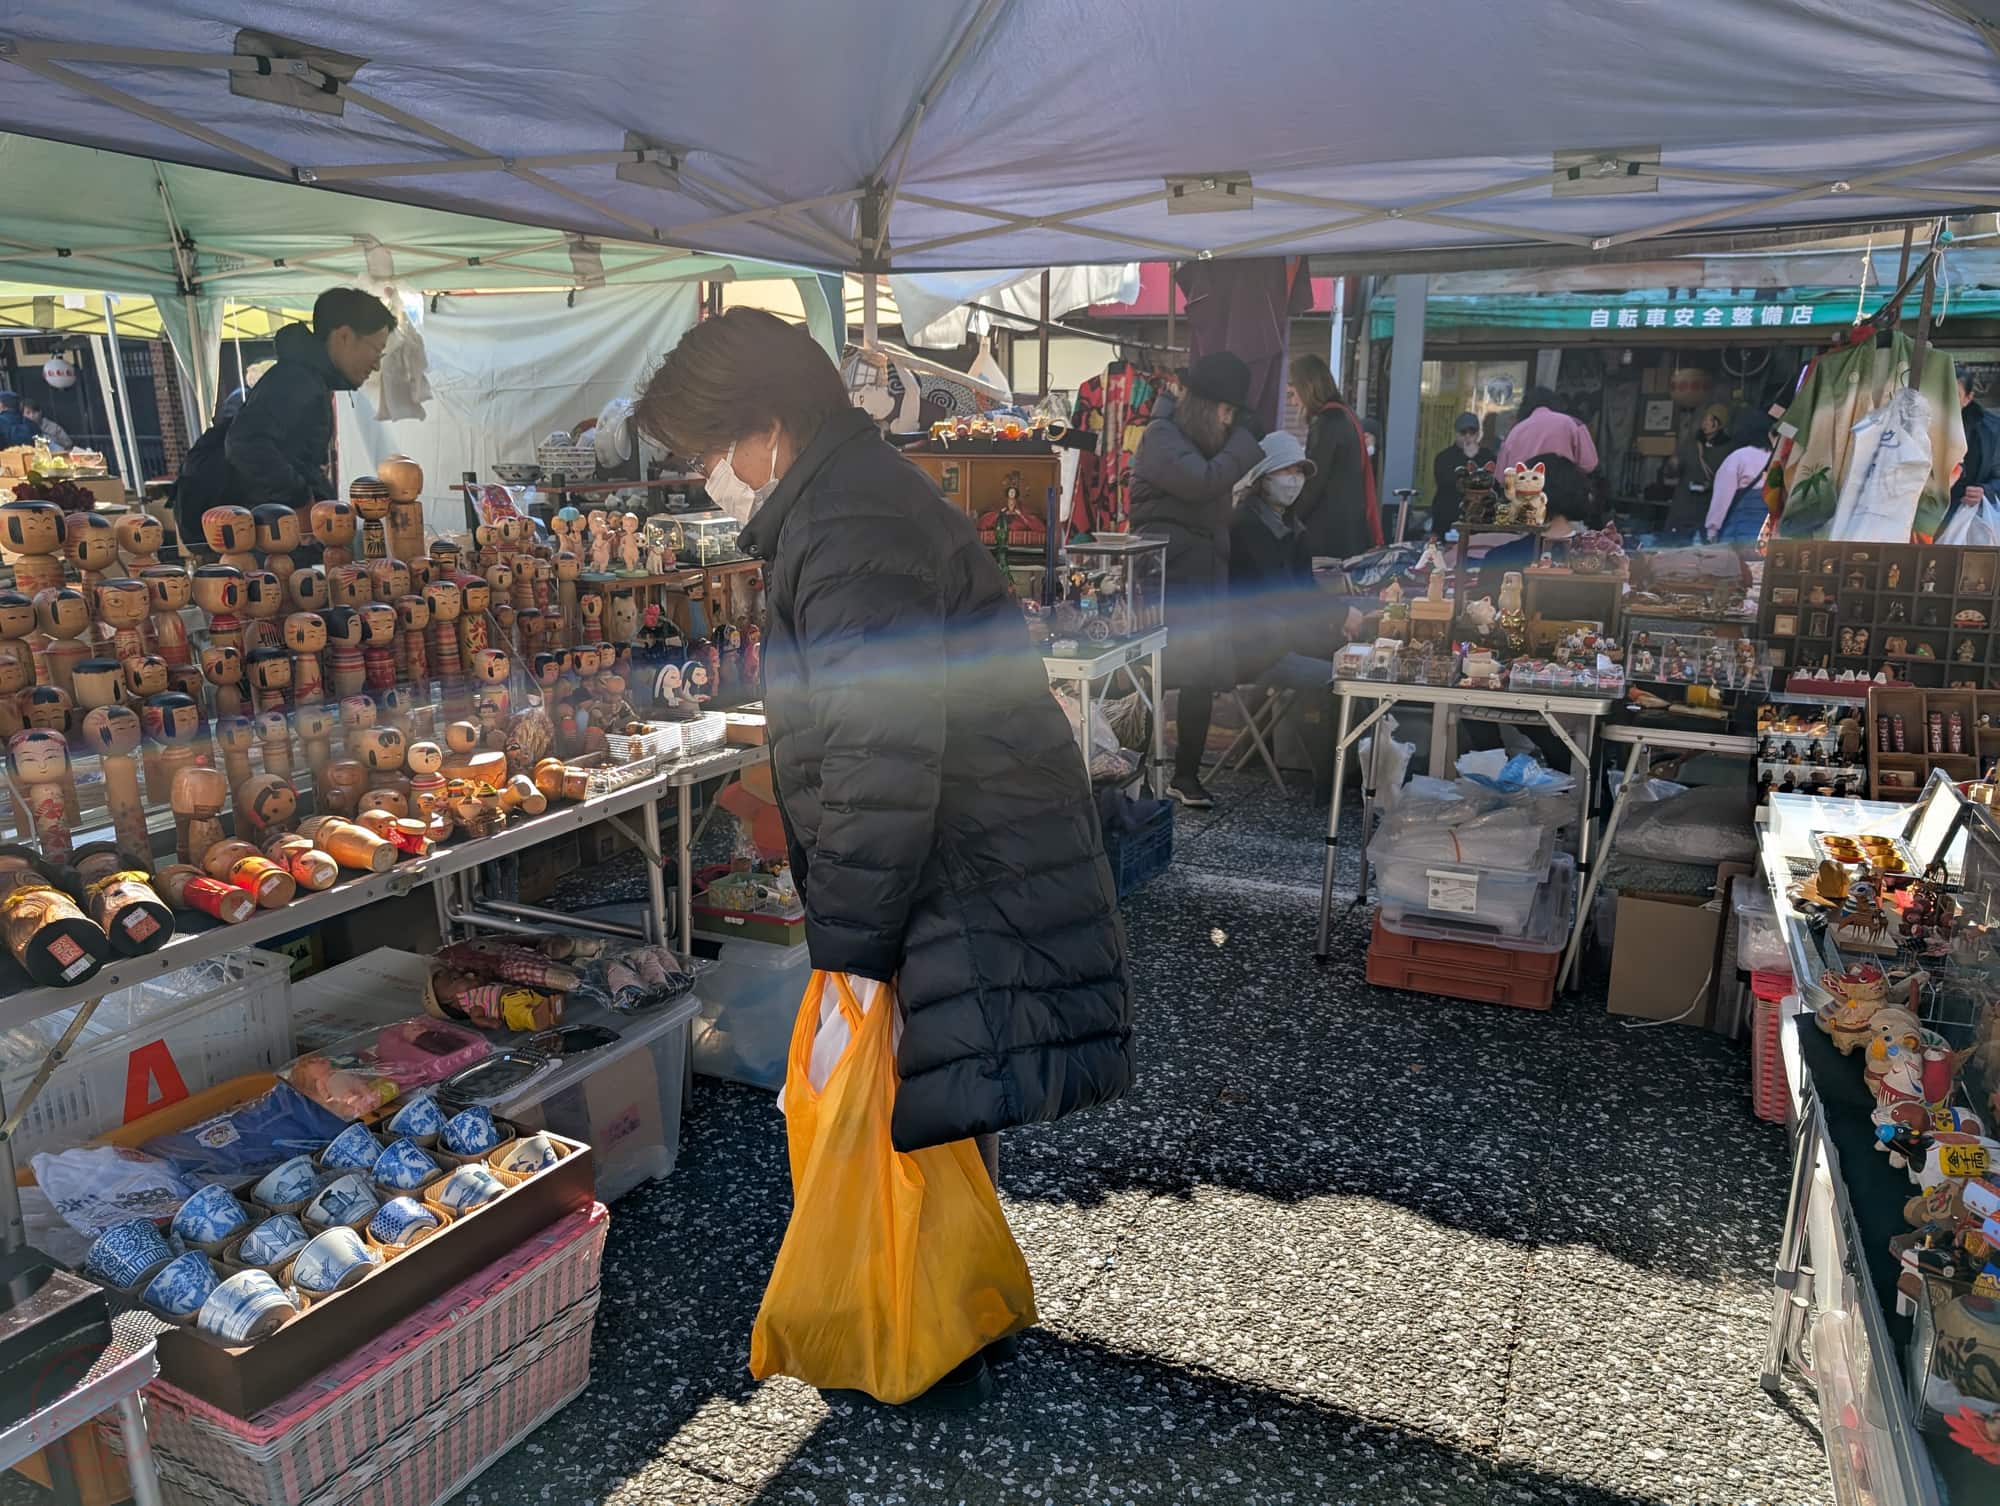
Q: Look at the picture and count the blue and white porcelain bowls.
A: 15